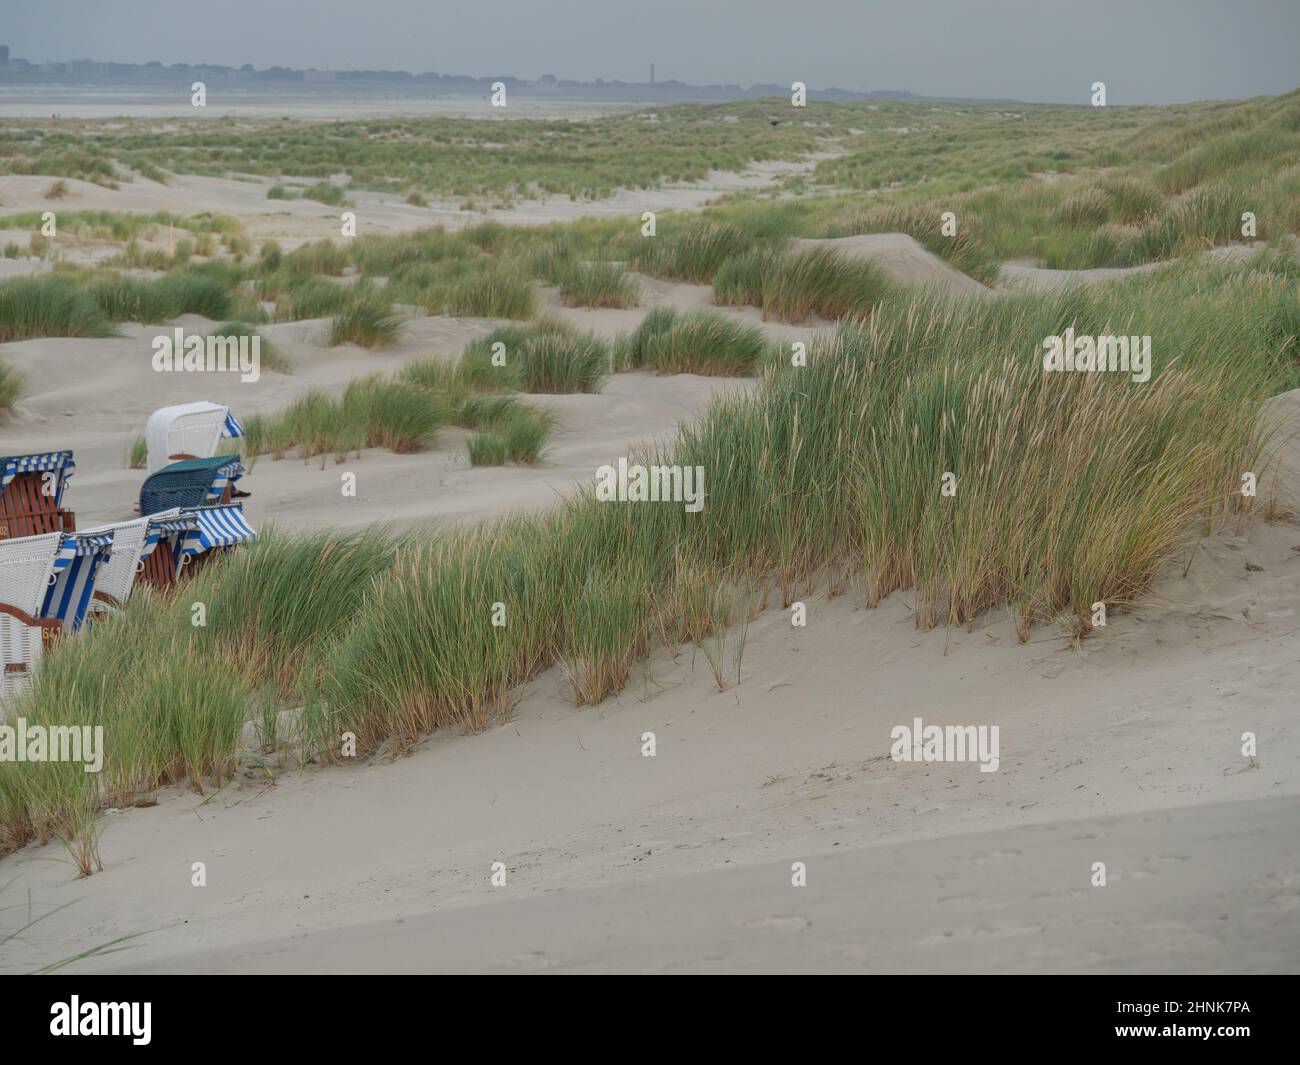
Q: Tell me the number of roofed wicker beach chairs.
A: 6